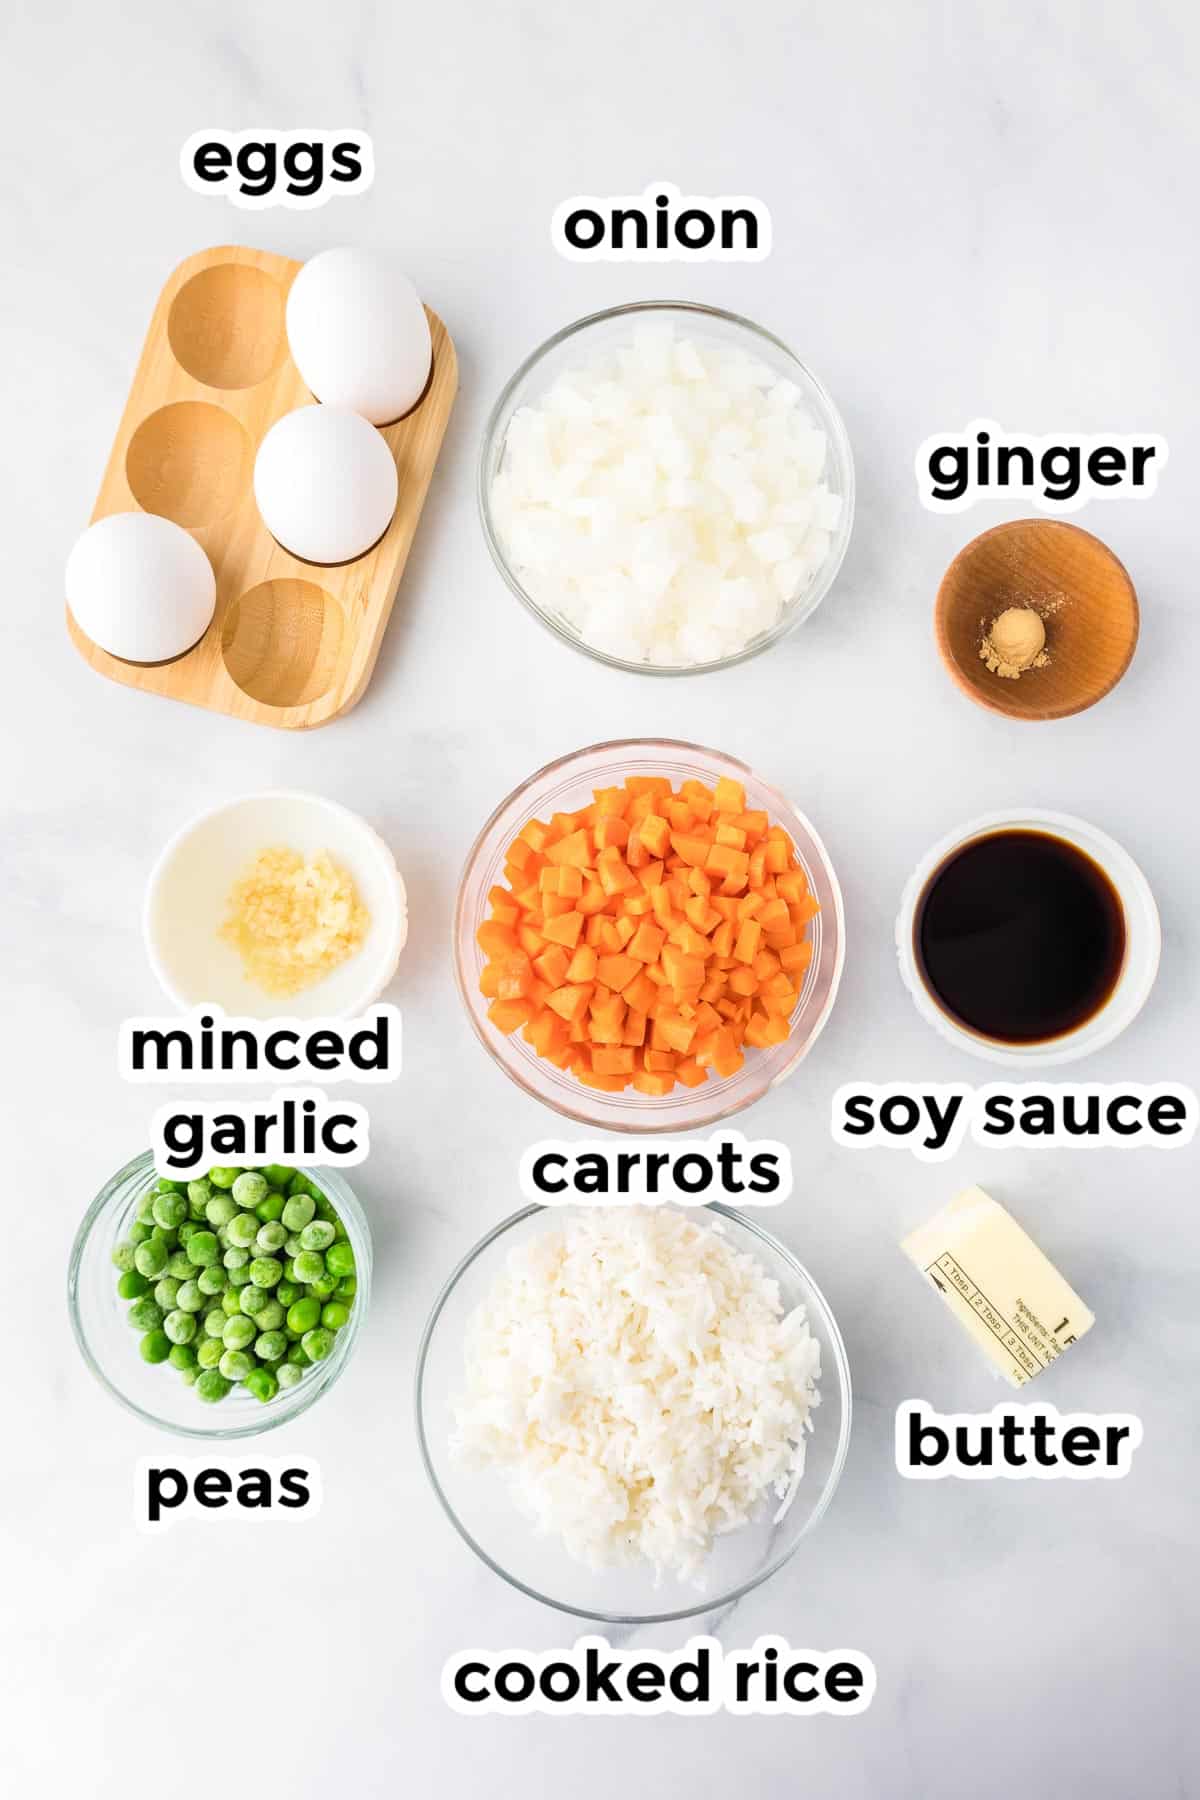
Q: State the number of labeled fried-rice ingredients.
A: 9